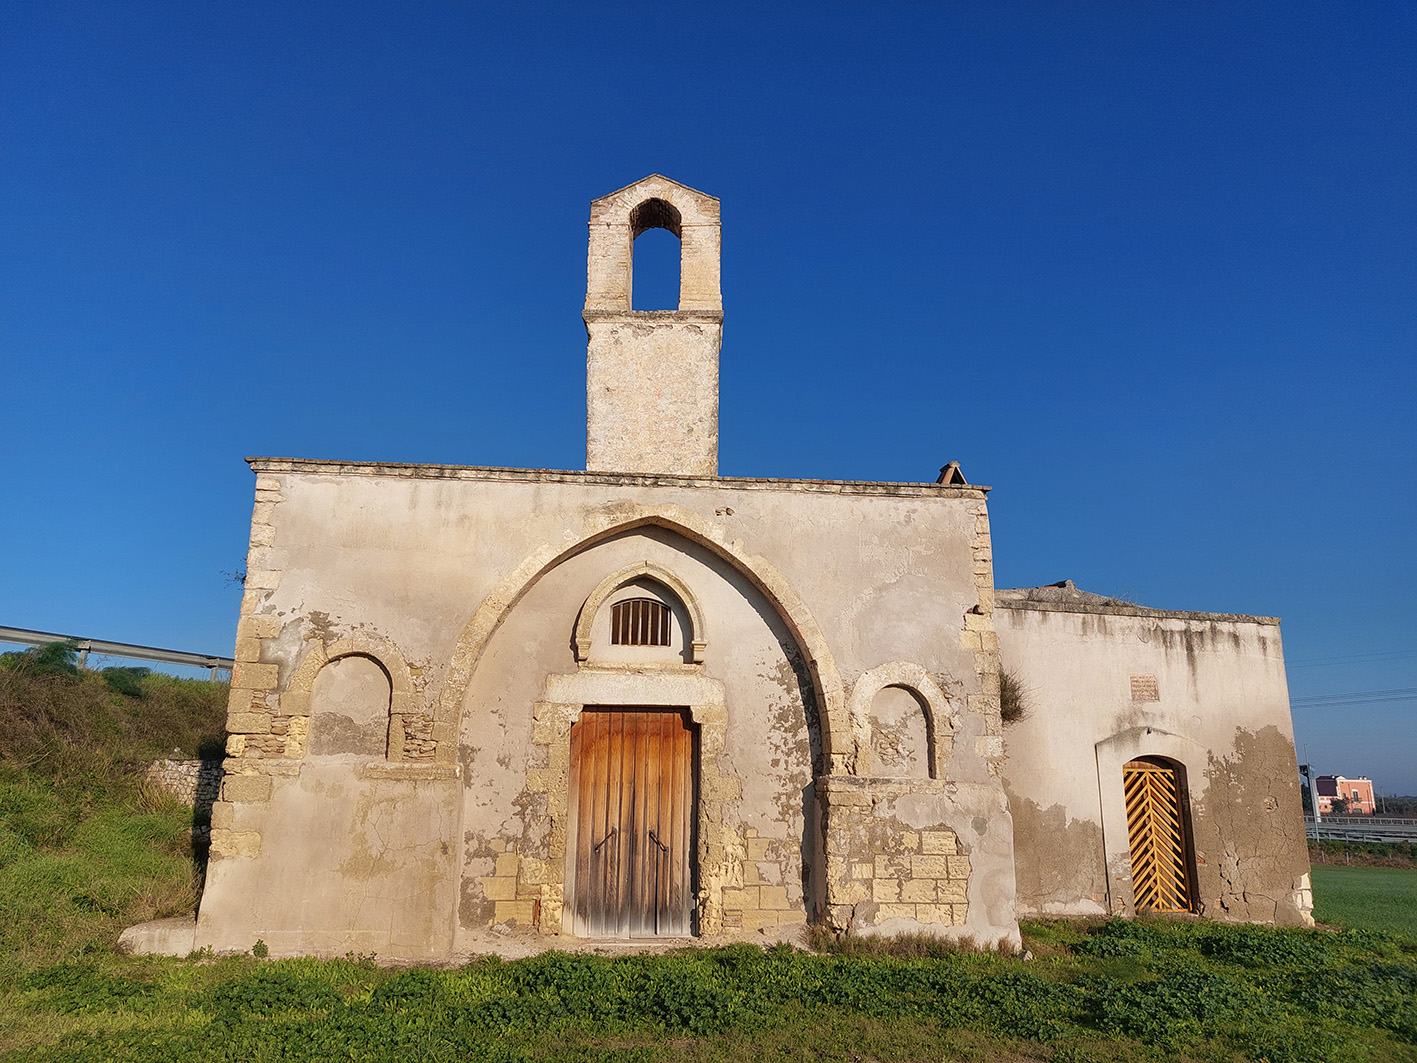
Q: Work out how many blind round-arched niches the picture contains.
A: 2